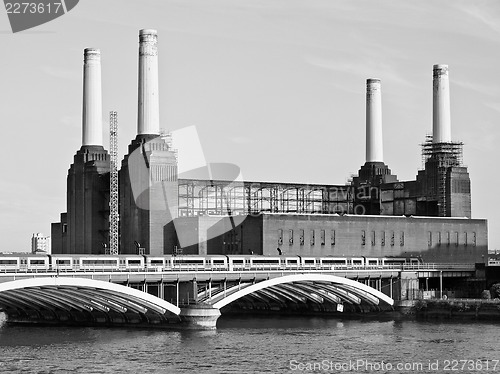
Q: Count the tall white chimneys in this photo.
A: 4